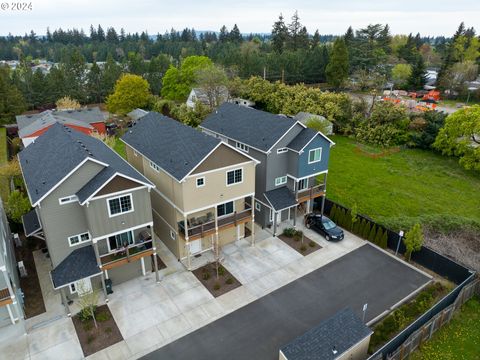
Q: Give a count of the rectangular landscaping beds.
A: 3